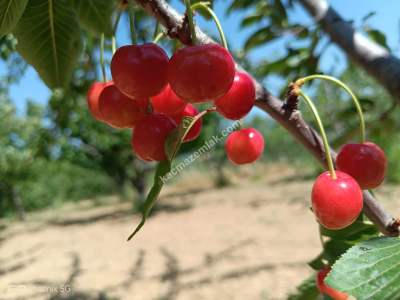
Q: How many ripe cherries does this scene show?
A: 12